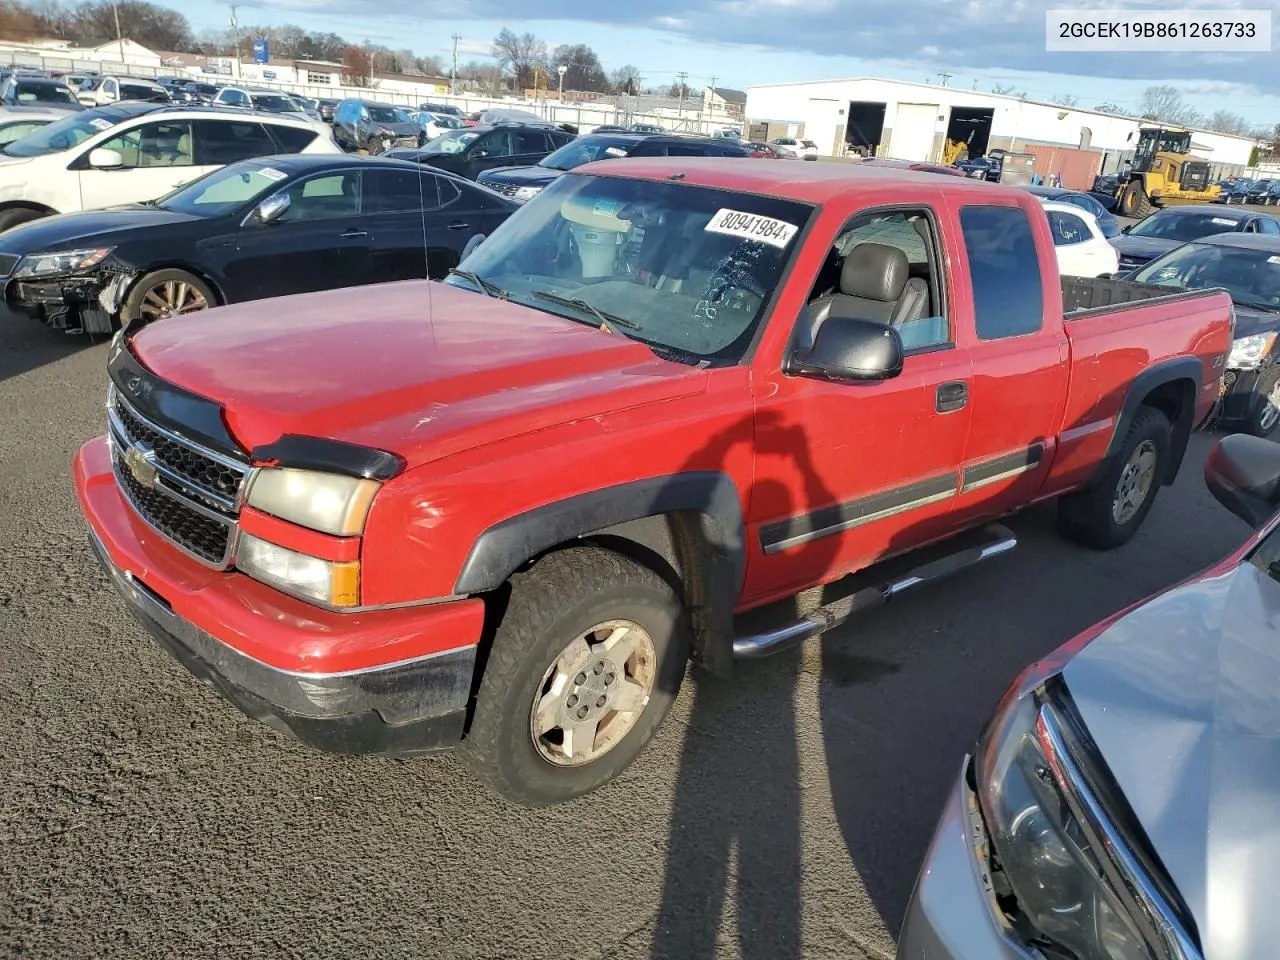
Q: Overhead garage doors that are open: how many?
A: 2